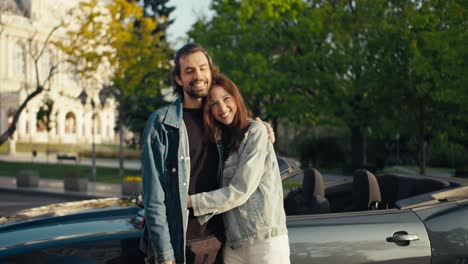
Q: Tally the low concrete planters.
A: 3